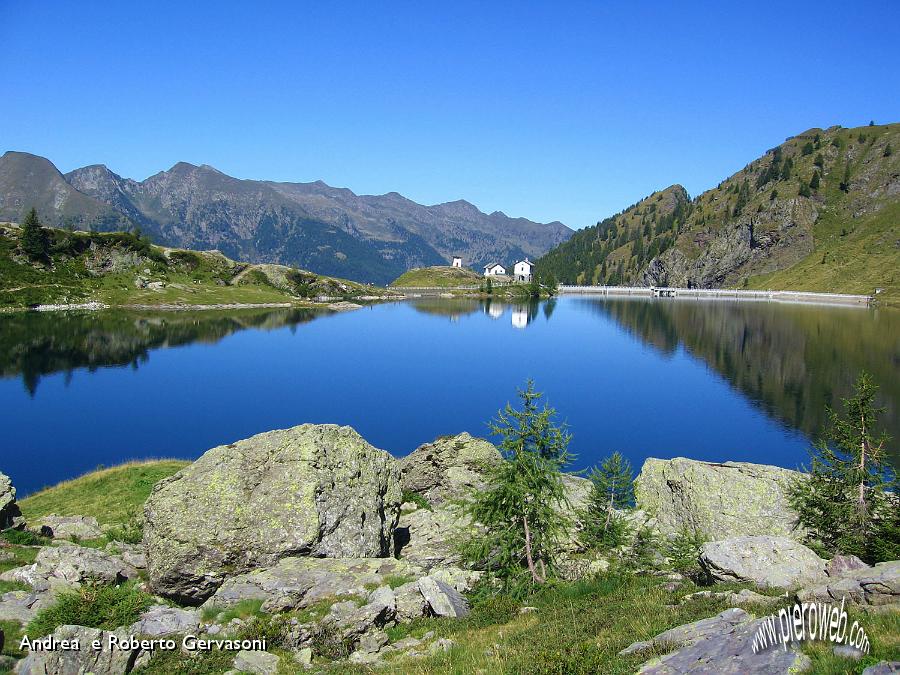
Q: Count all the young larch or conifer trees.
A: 3